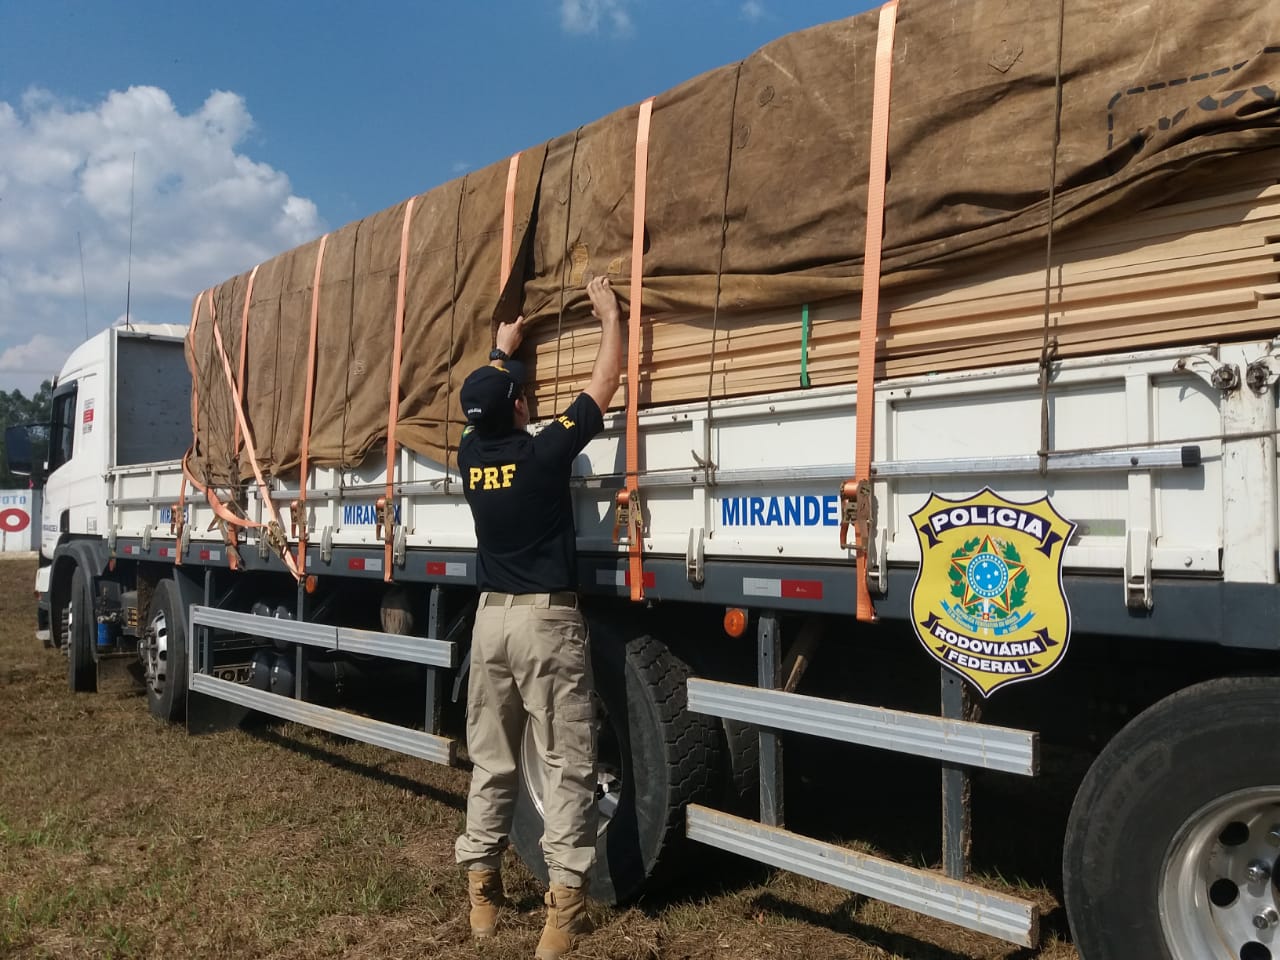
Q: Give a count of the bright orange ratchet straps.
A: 8